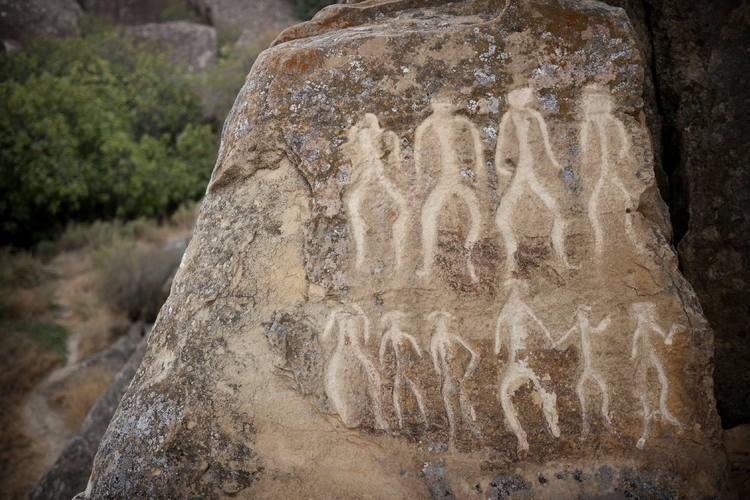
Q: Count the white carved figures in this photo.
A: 10